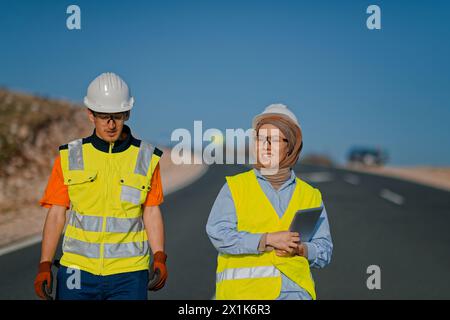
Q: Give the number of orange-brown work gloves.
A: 2